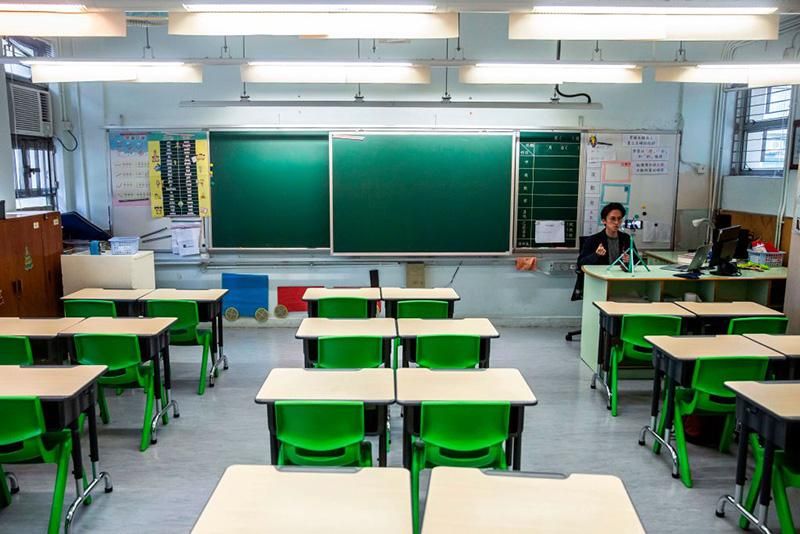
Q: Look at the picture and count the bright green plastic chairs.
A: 15